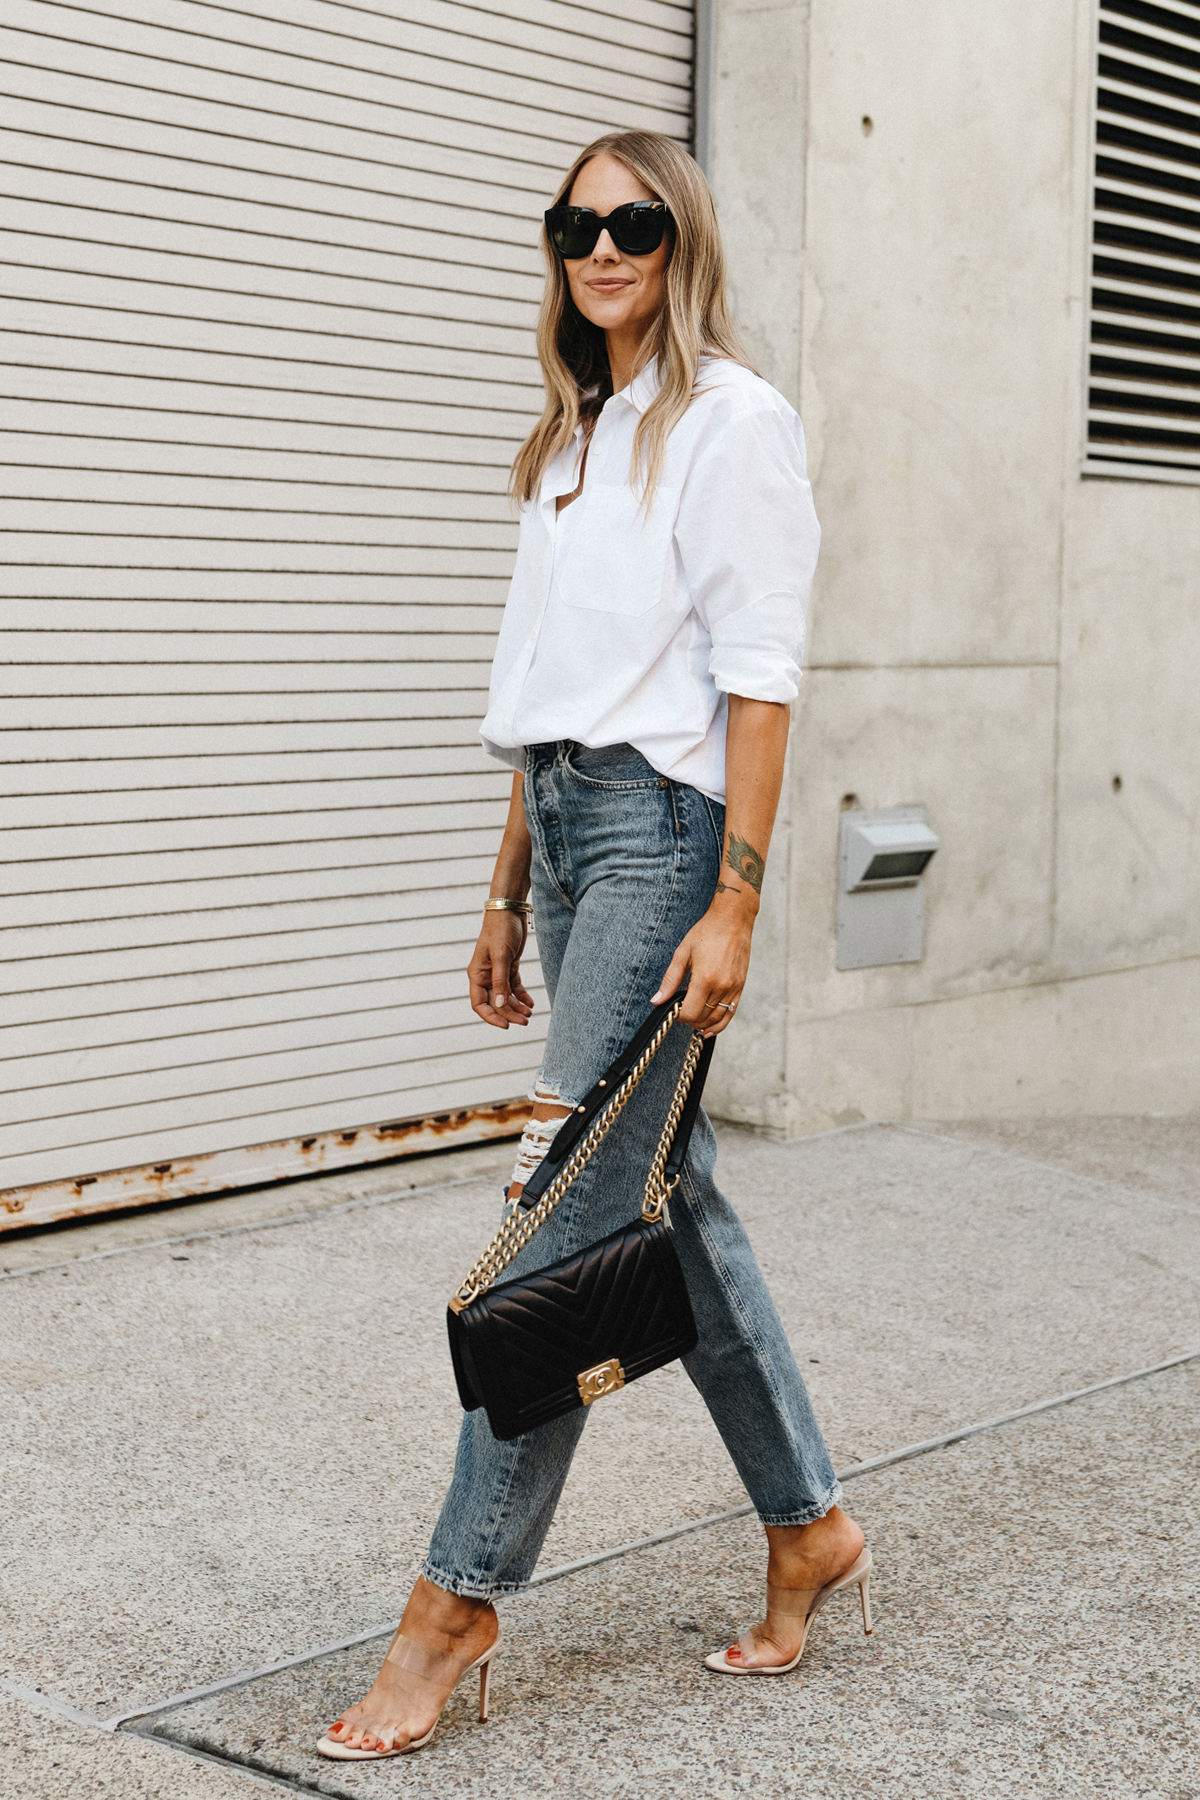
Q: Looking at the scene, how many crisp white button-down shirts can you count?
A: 1